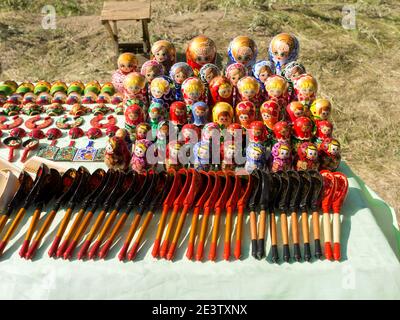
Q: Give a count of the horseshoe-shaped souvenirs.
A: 4